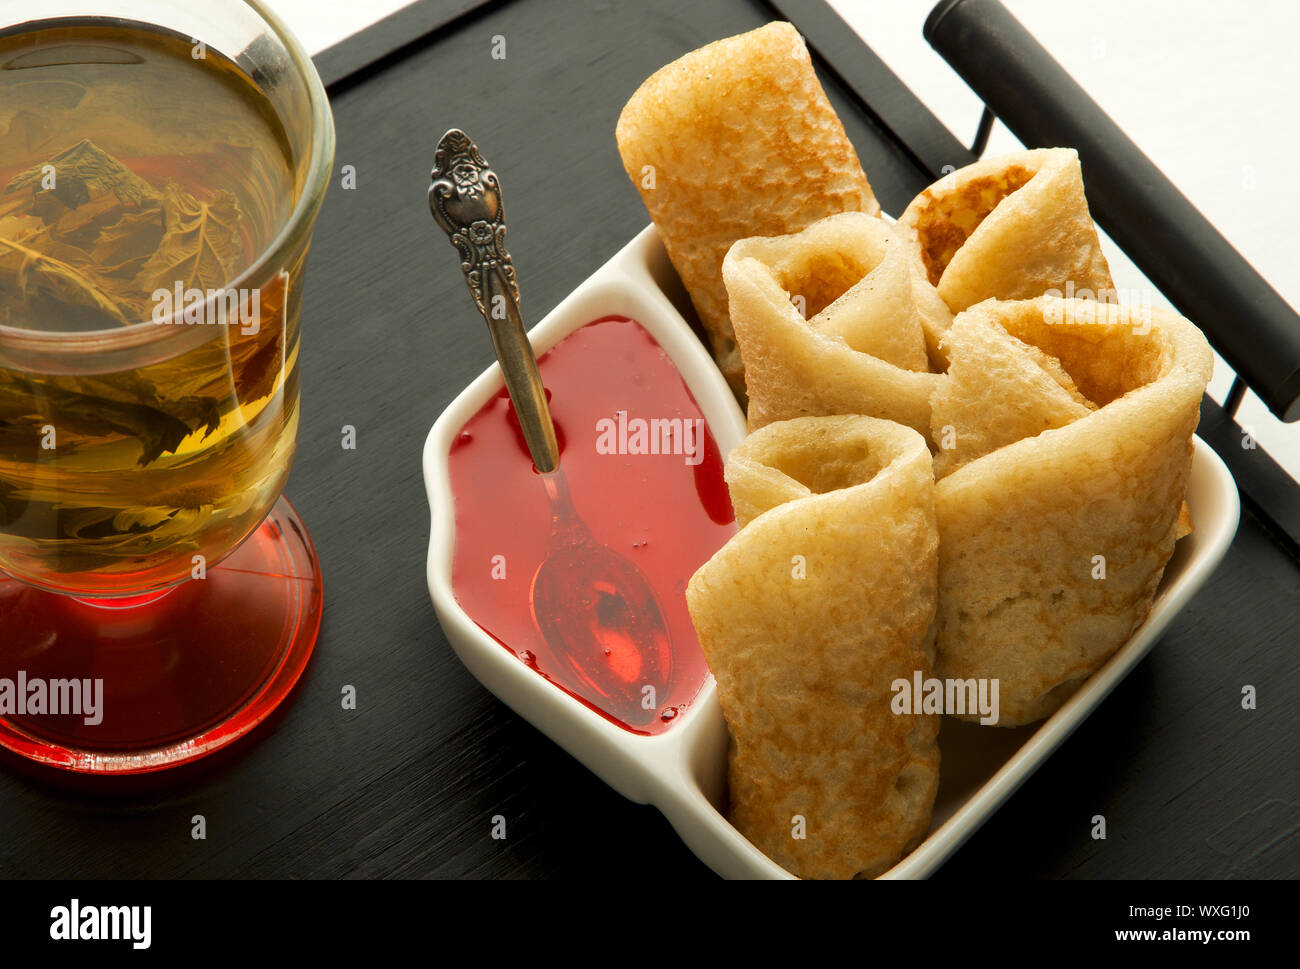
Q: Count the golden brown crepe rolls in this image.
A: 5